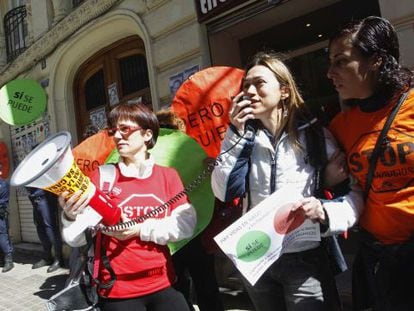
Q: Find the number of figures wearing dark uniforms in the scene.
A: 2